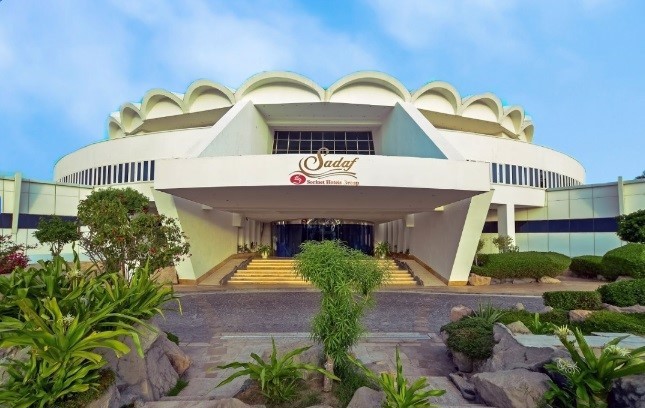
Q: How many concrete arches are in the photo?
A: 10